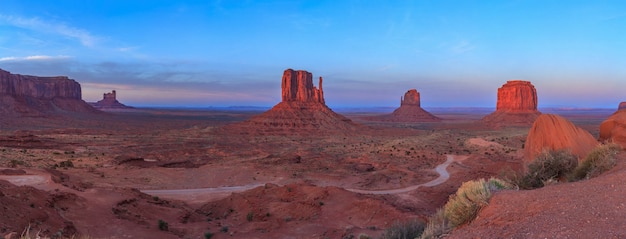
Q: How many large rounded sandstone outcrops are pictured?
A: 2